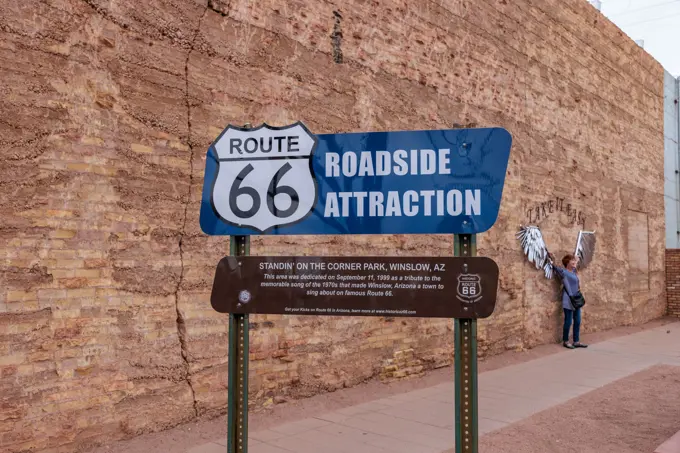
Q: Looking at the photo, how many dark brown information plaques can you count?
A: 1